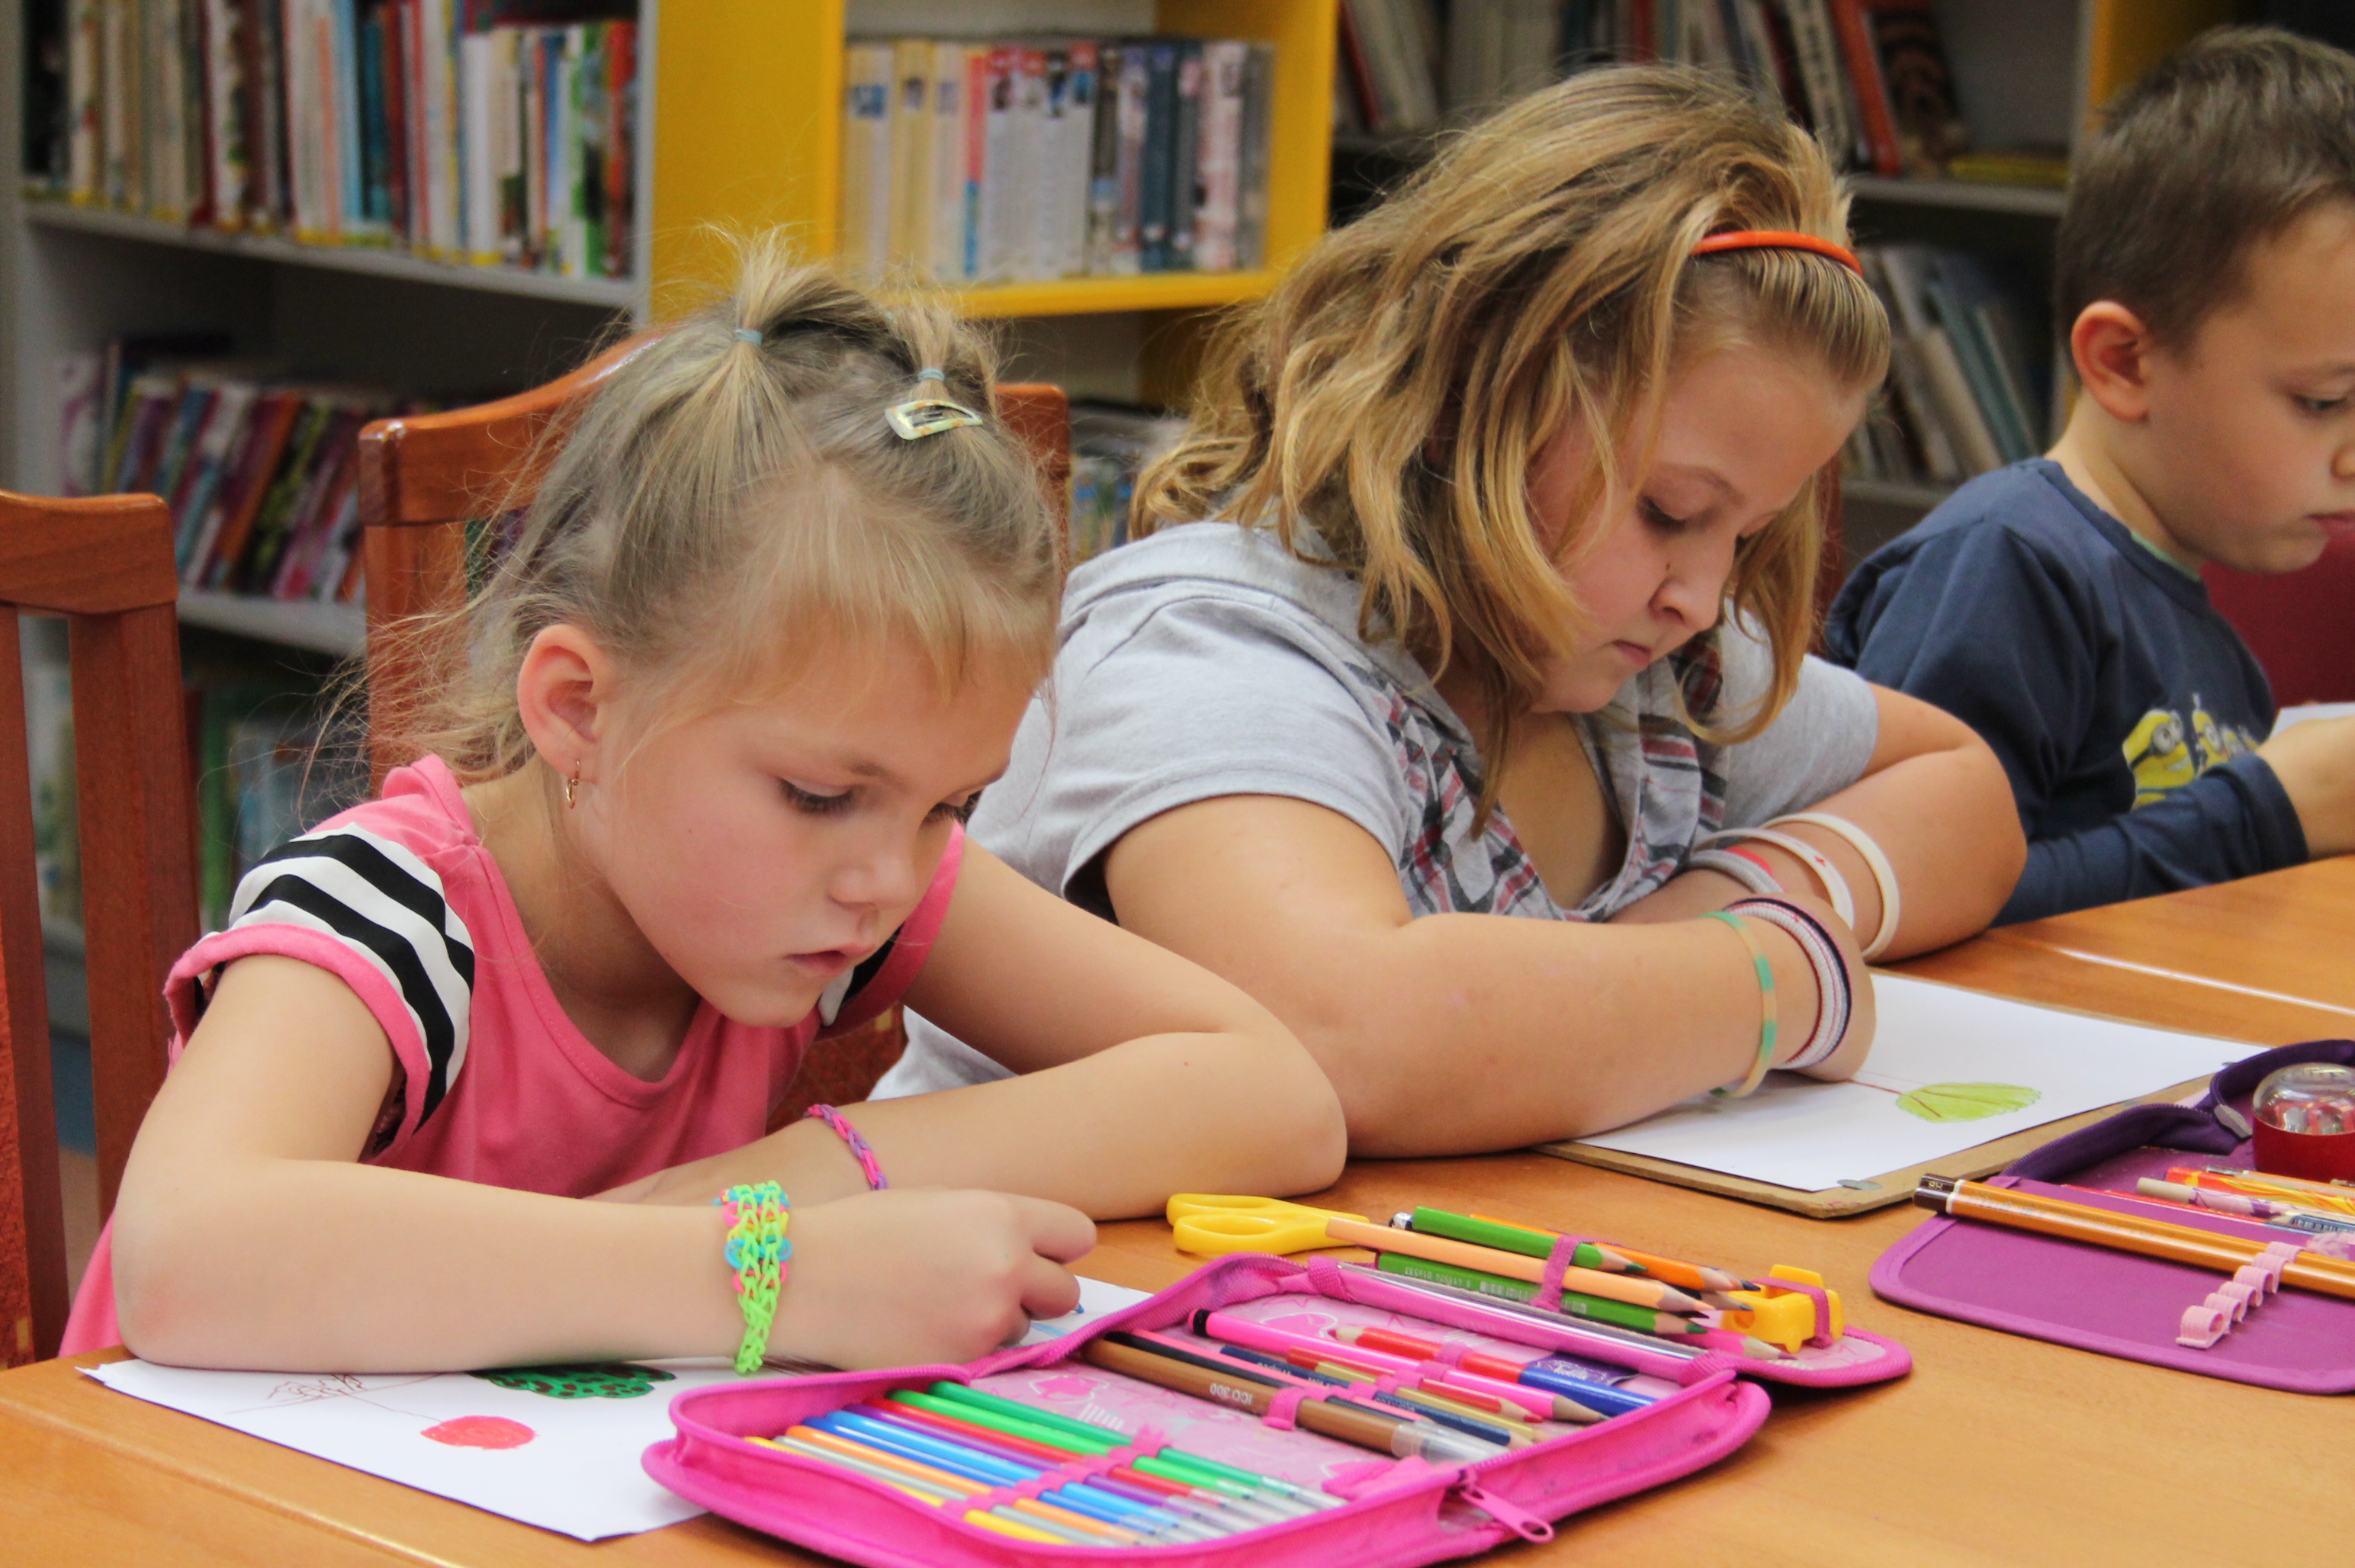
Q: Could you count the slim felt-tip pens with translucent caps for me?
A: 9